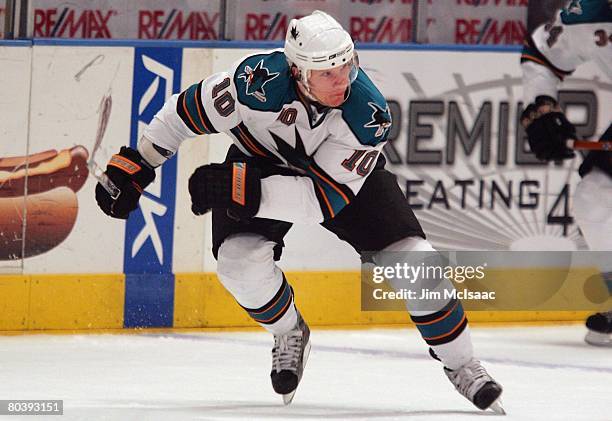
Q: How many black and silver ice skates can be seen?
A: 3